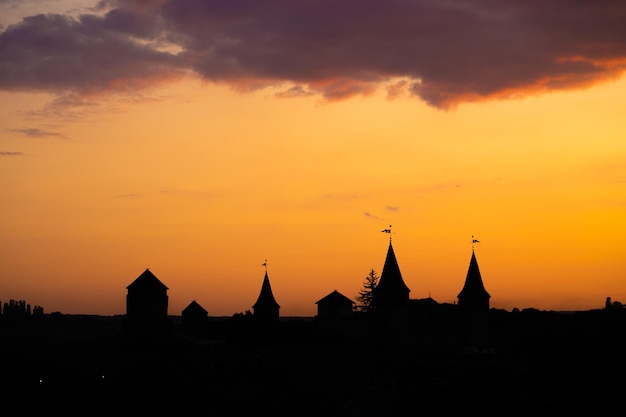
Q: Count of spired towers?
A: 3